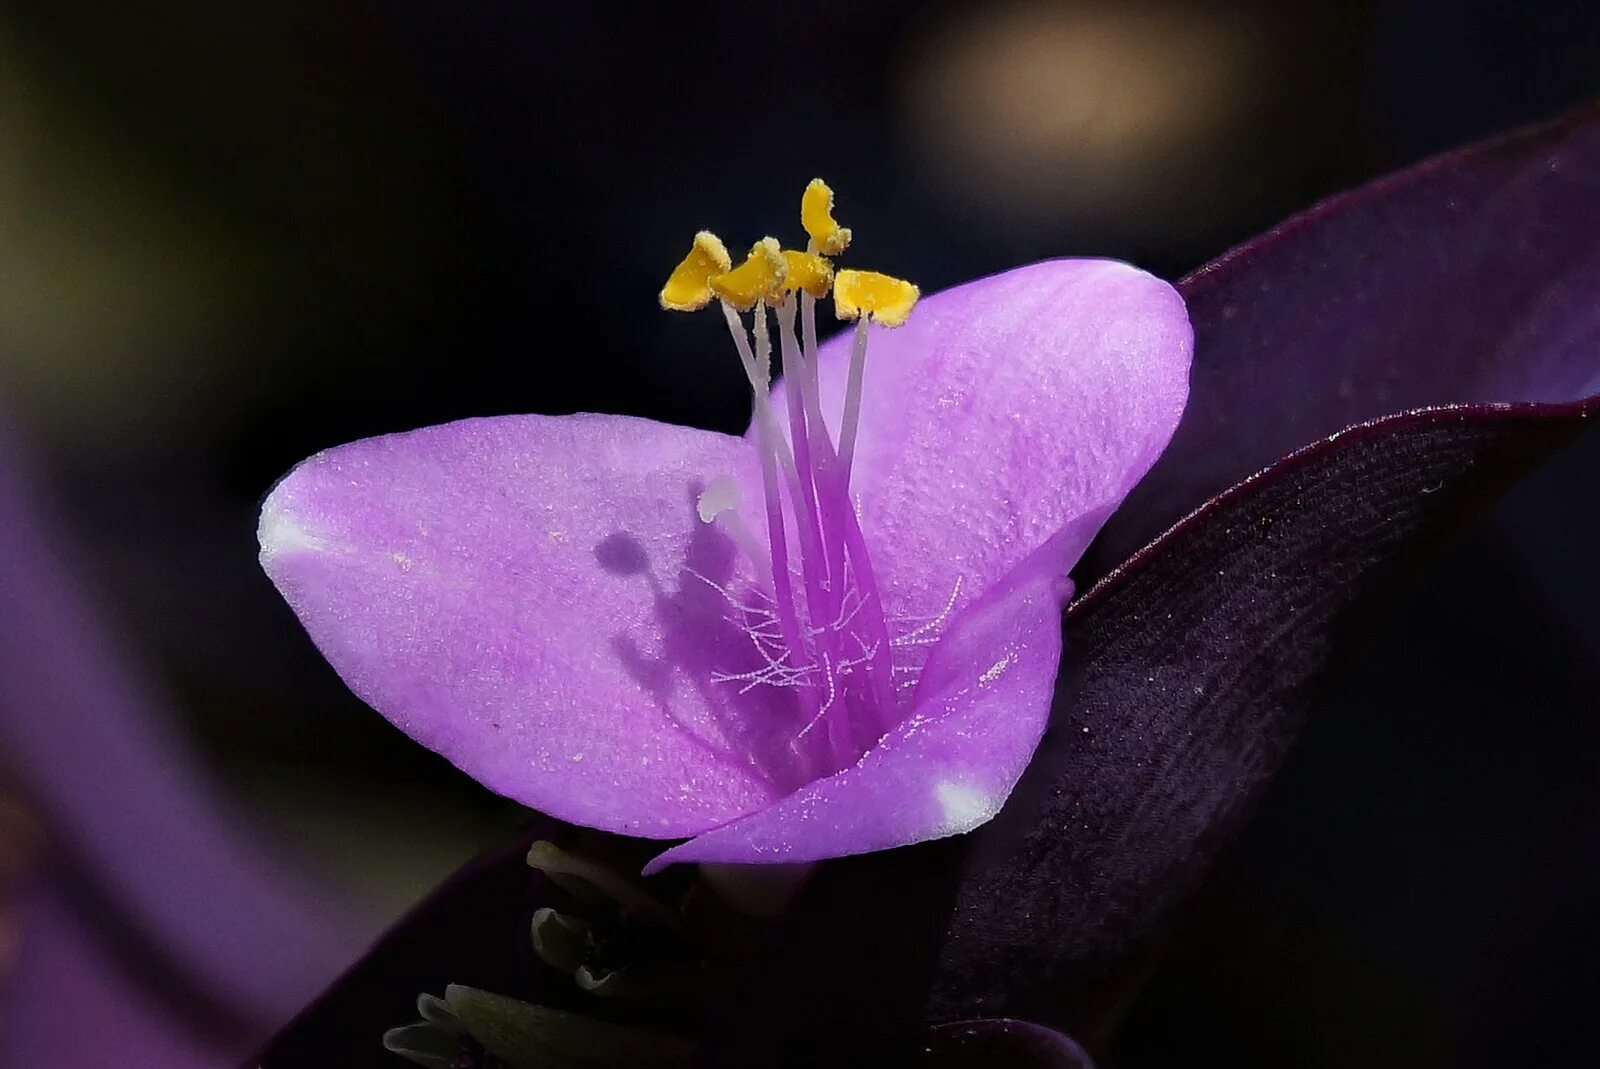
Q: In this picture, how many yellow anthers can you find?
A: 5